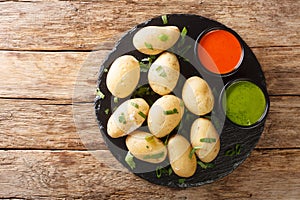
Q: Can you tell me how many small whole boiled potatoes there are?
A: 9